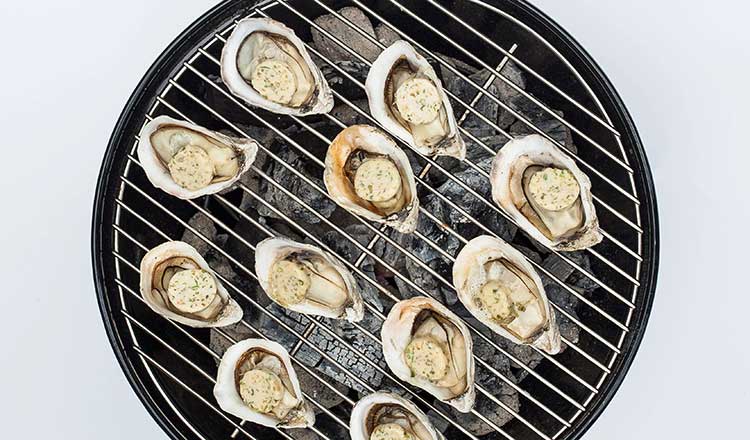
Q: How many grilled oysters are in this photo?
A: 11